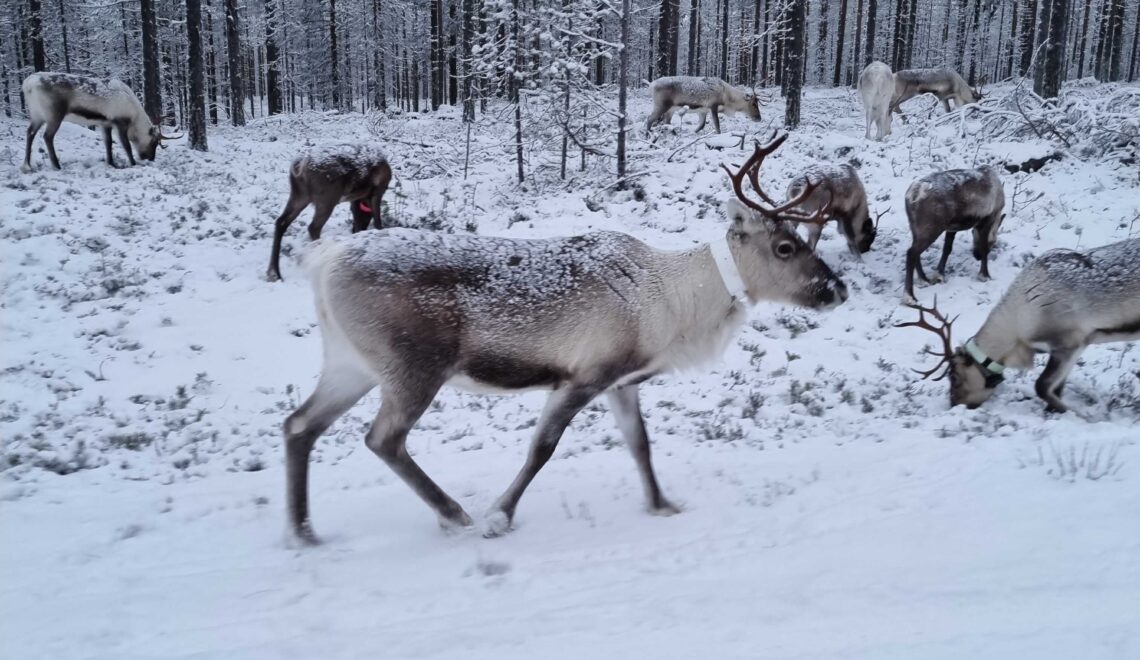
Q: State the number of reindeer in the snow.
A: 9